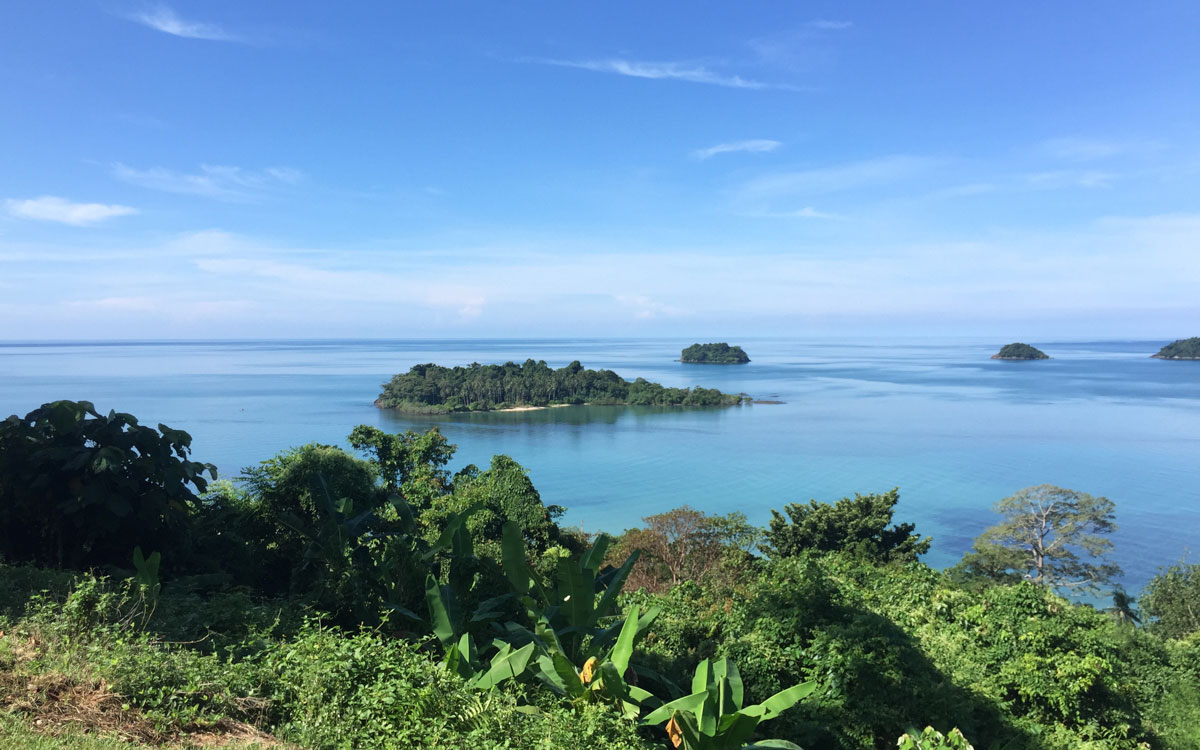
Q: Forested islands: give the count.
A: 4